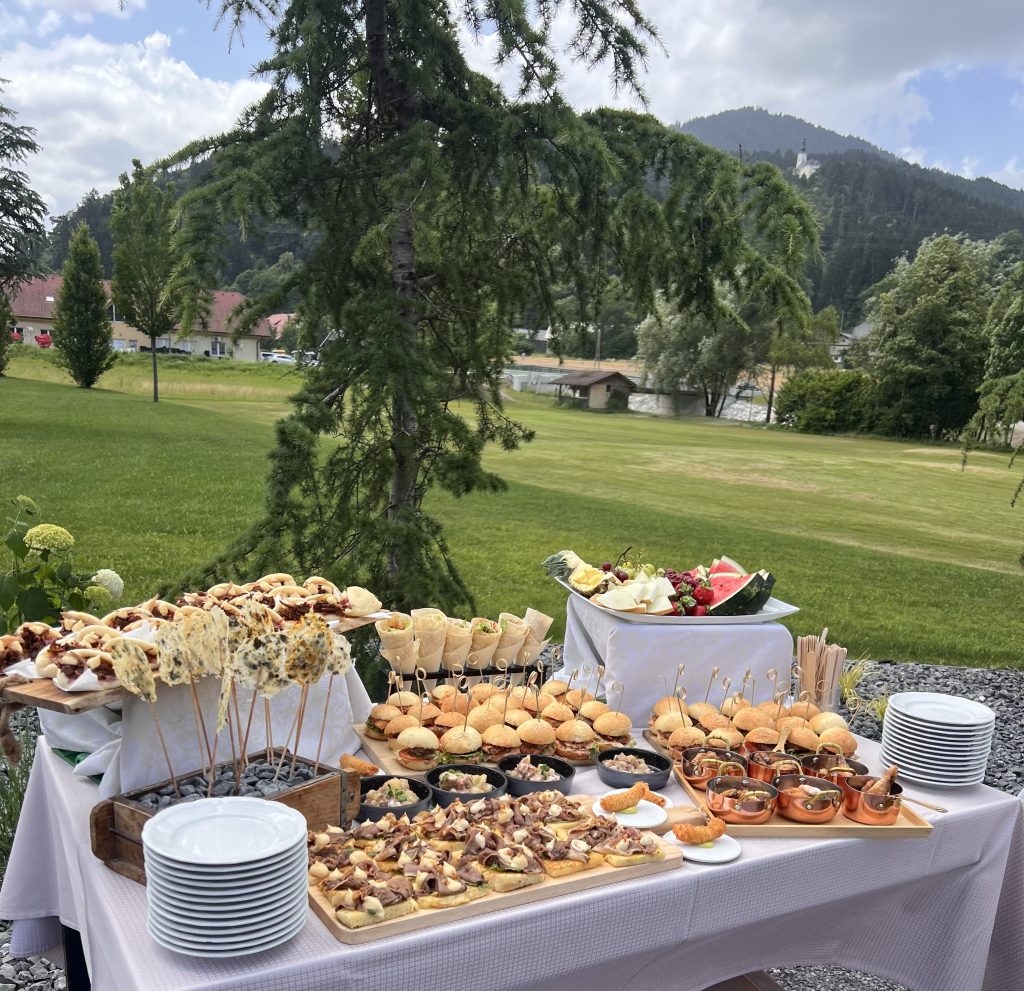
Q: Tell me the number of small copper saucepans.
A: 6